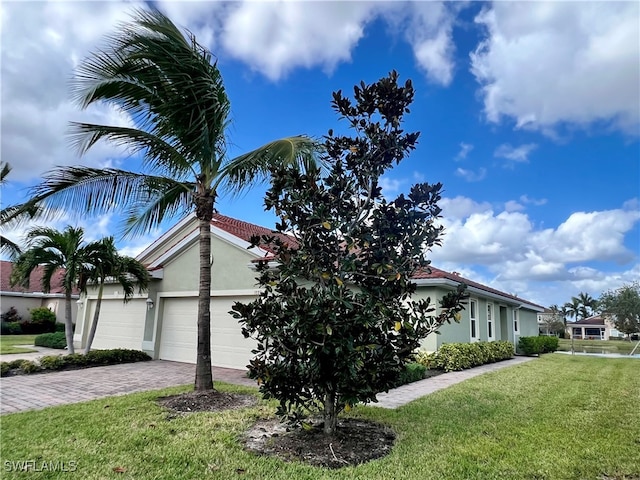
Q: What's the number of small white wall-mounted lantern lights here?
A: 2